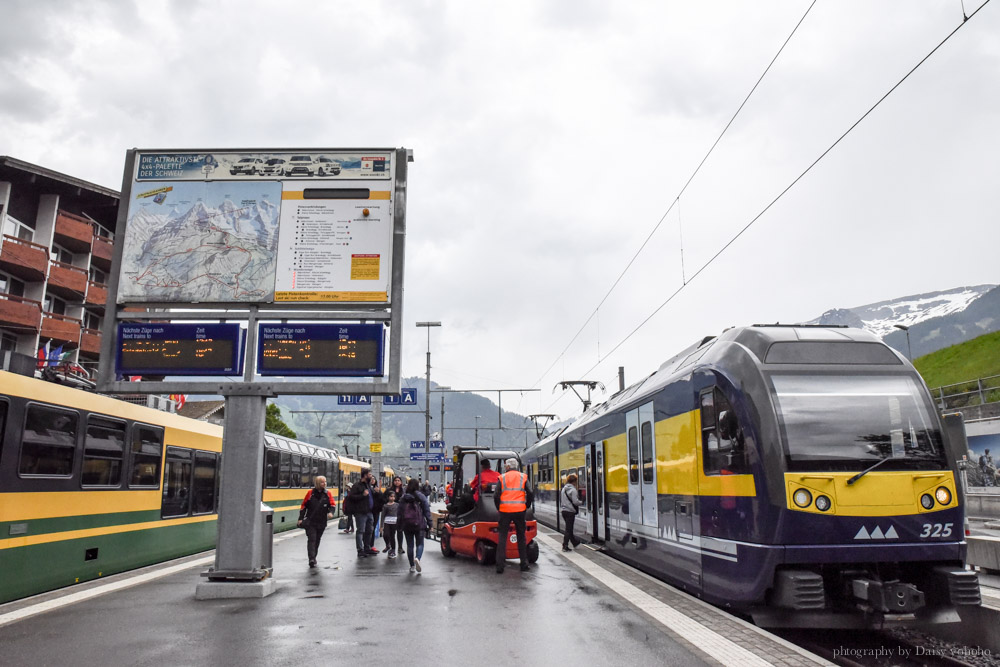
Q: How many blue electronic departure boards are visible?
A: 2